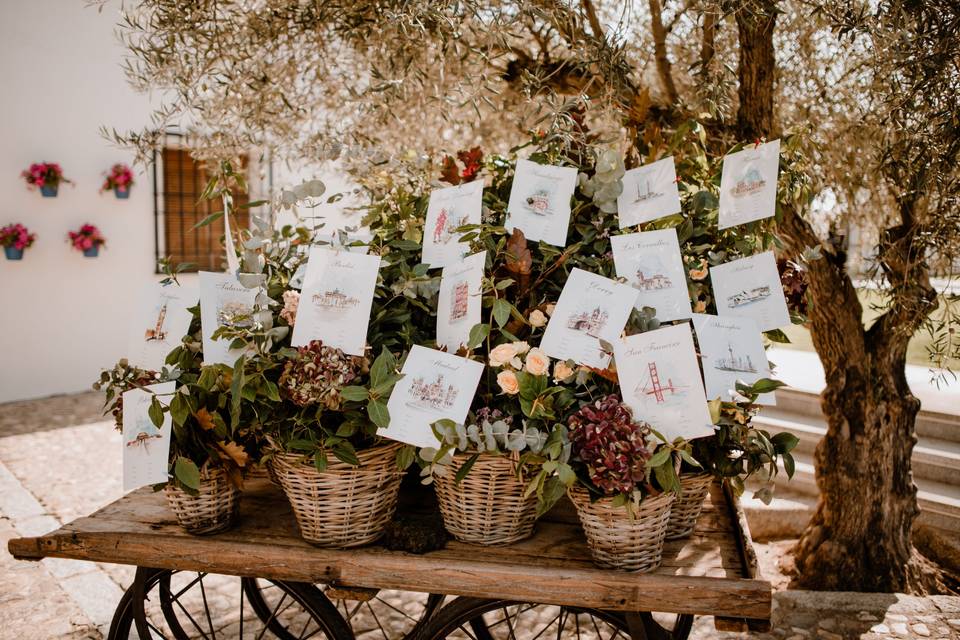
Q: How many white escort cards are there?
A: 15